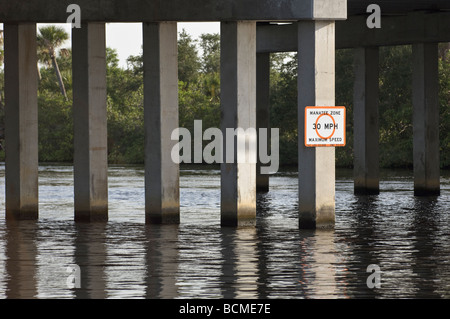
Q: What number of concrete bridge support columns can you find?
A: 8